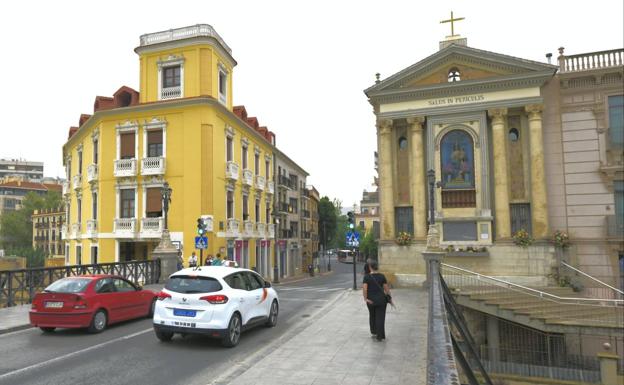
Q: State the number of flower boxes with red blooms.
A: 3